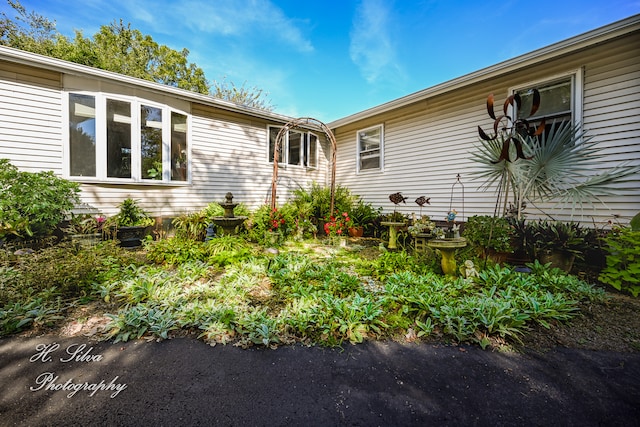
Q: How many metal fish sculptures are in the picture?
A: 2